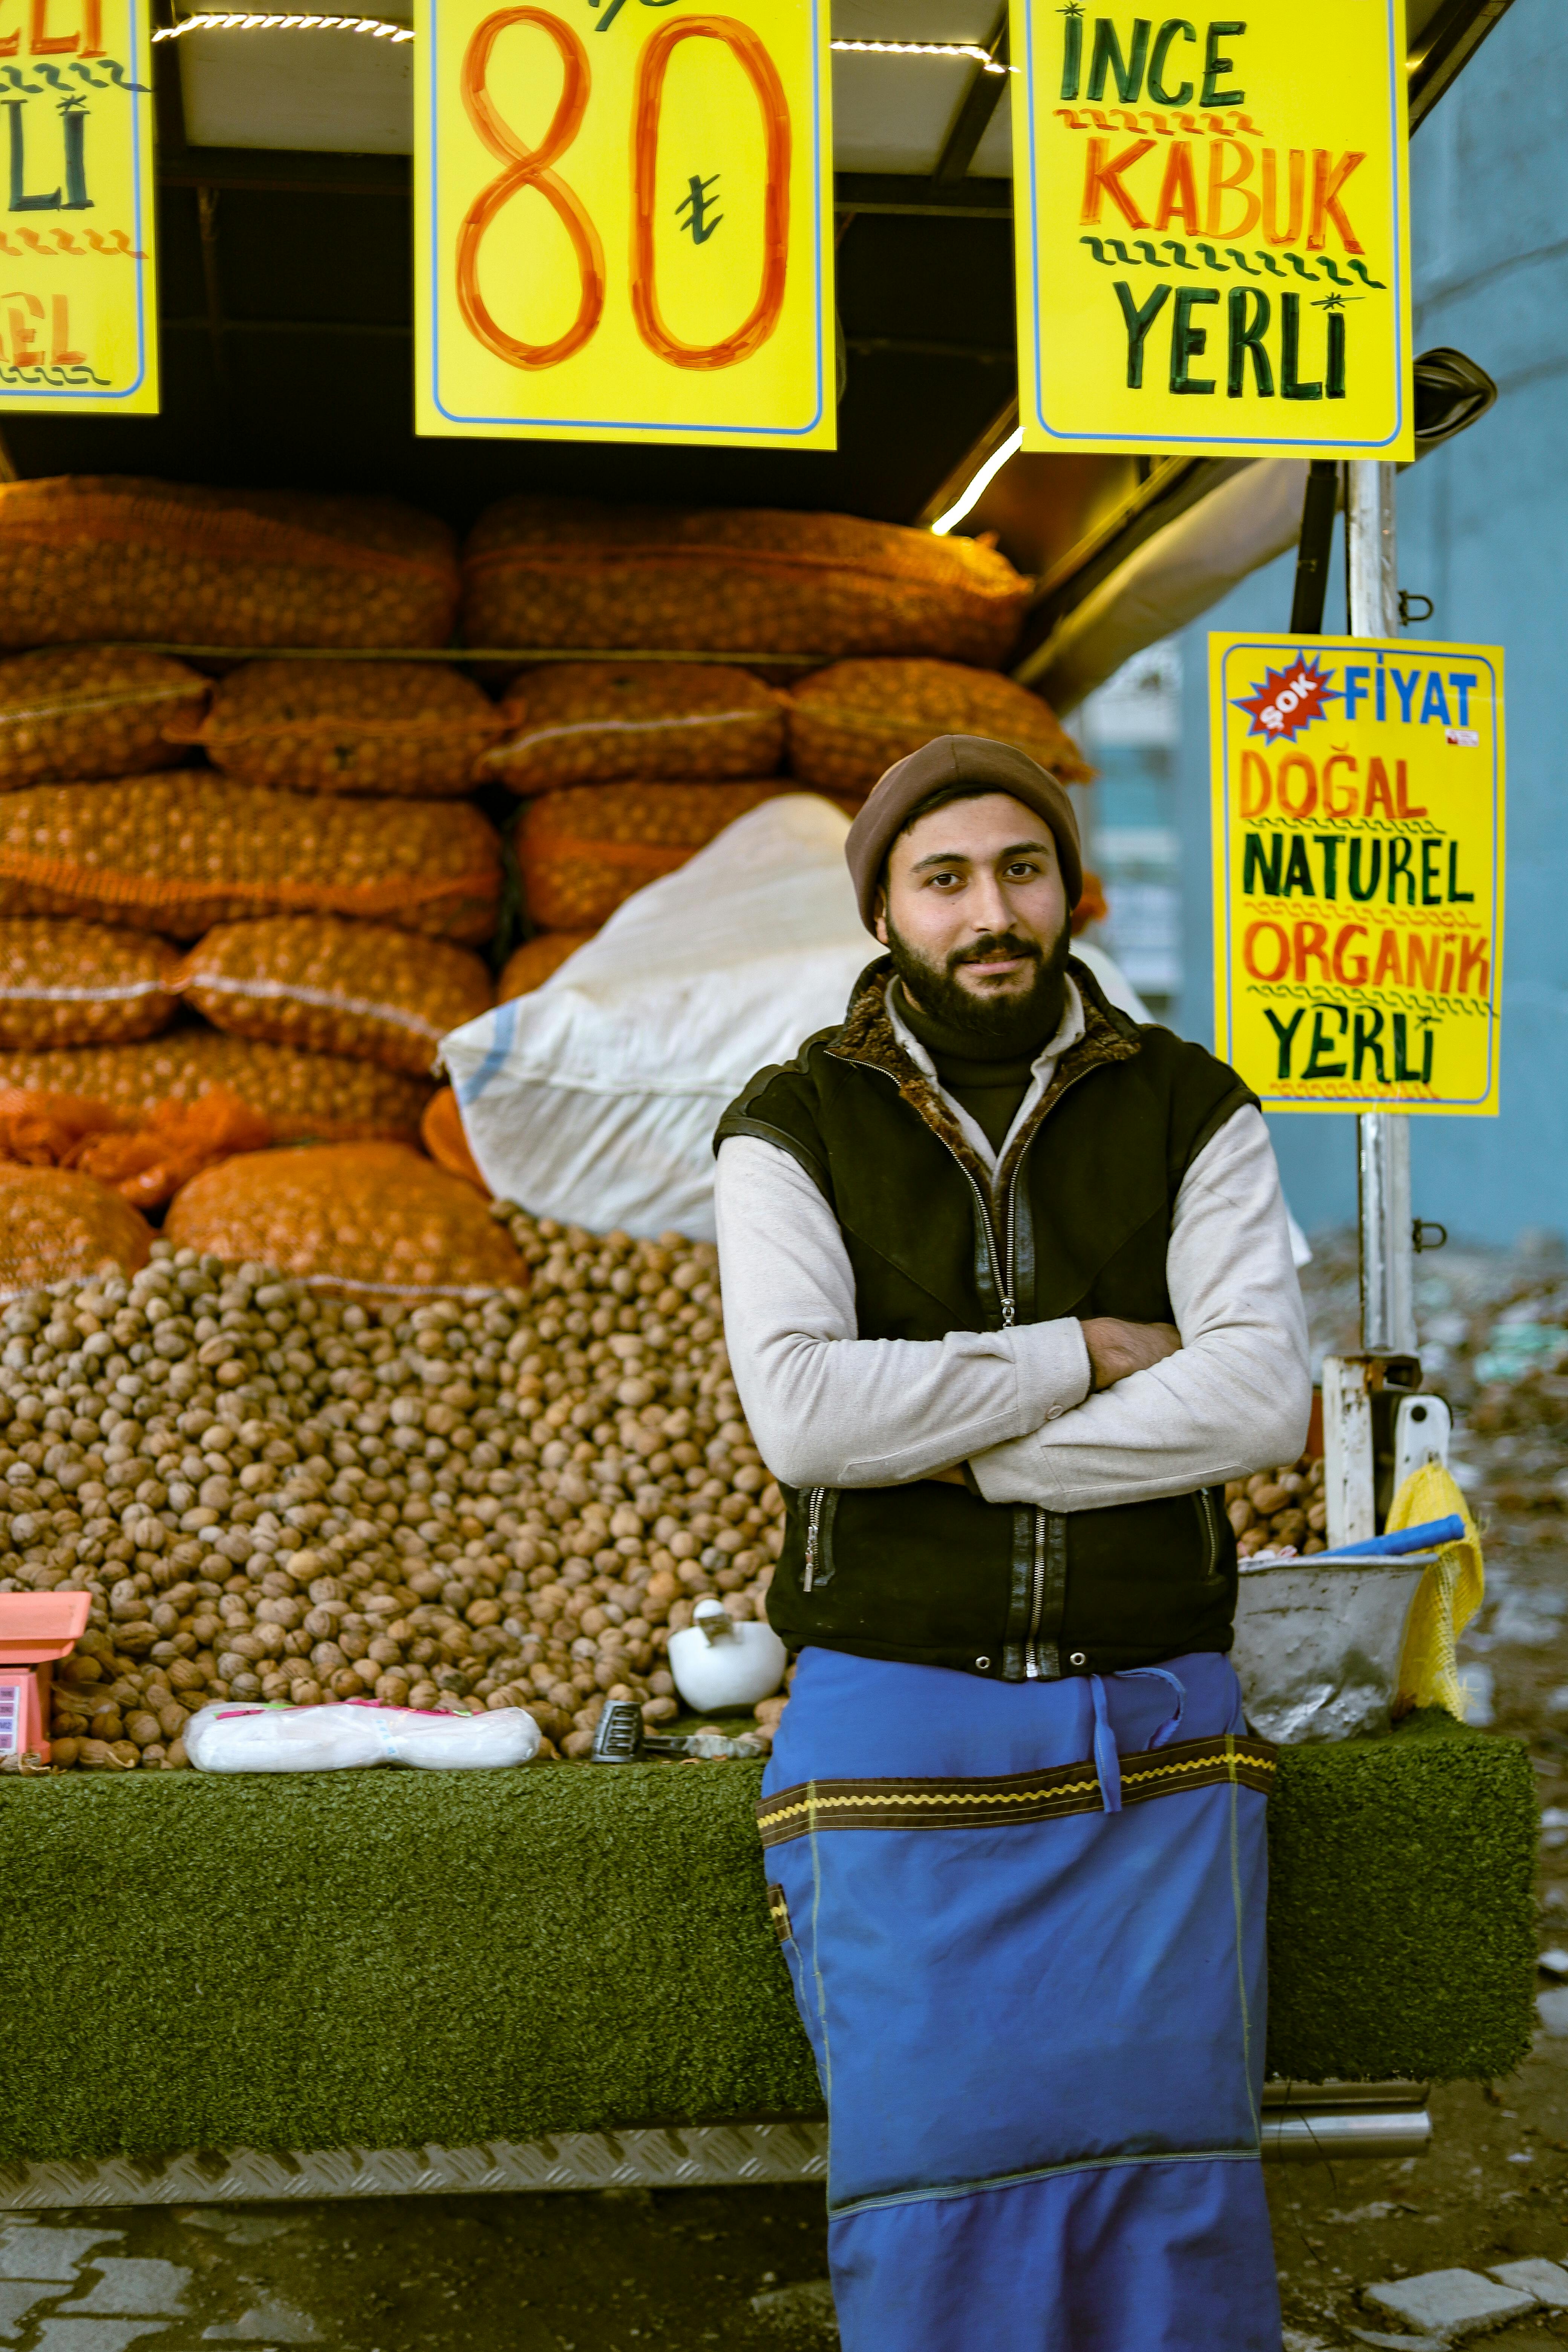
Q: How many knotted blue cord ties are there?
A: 1